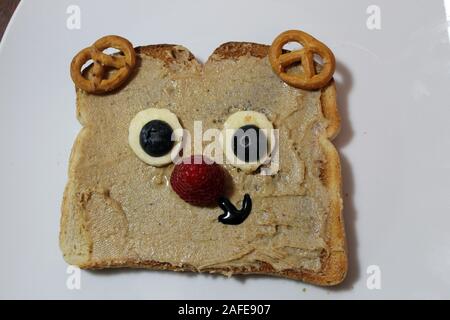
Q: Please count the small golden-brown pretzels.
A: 2